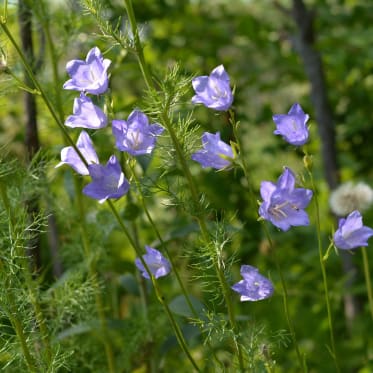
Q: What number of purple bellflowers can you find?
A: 12